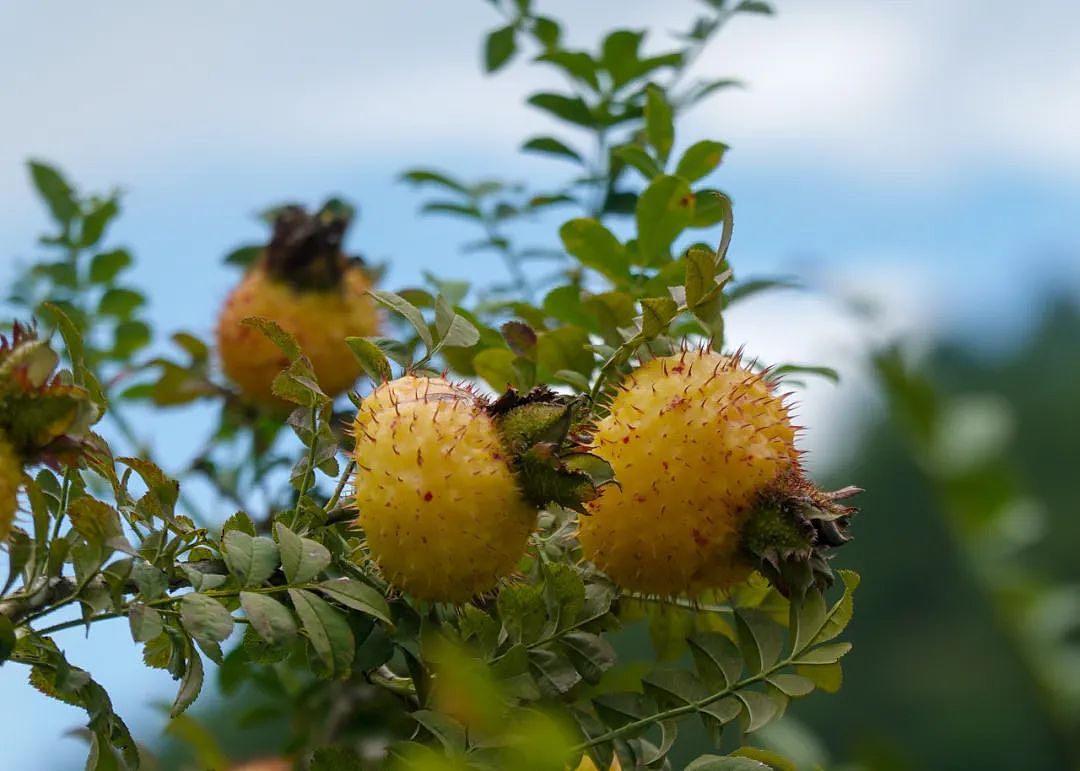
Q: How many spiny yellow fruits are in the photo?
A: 4